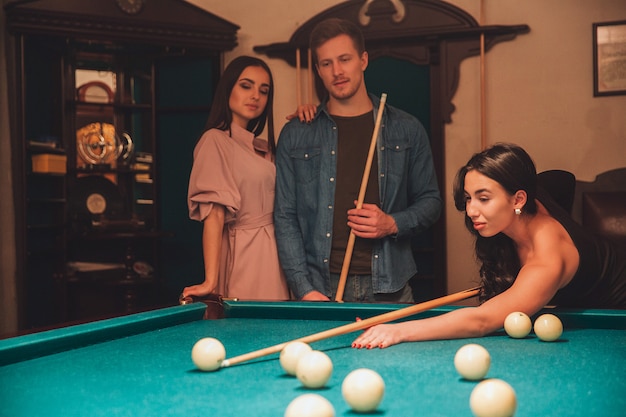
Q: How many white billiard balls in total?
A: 9